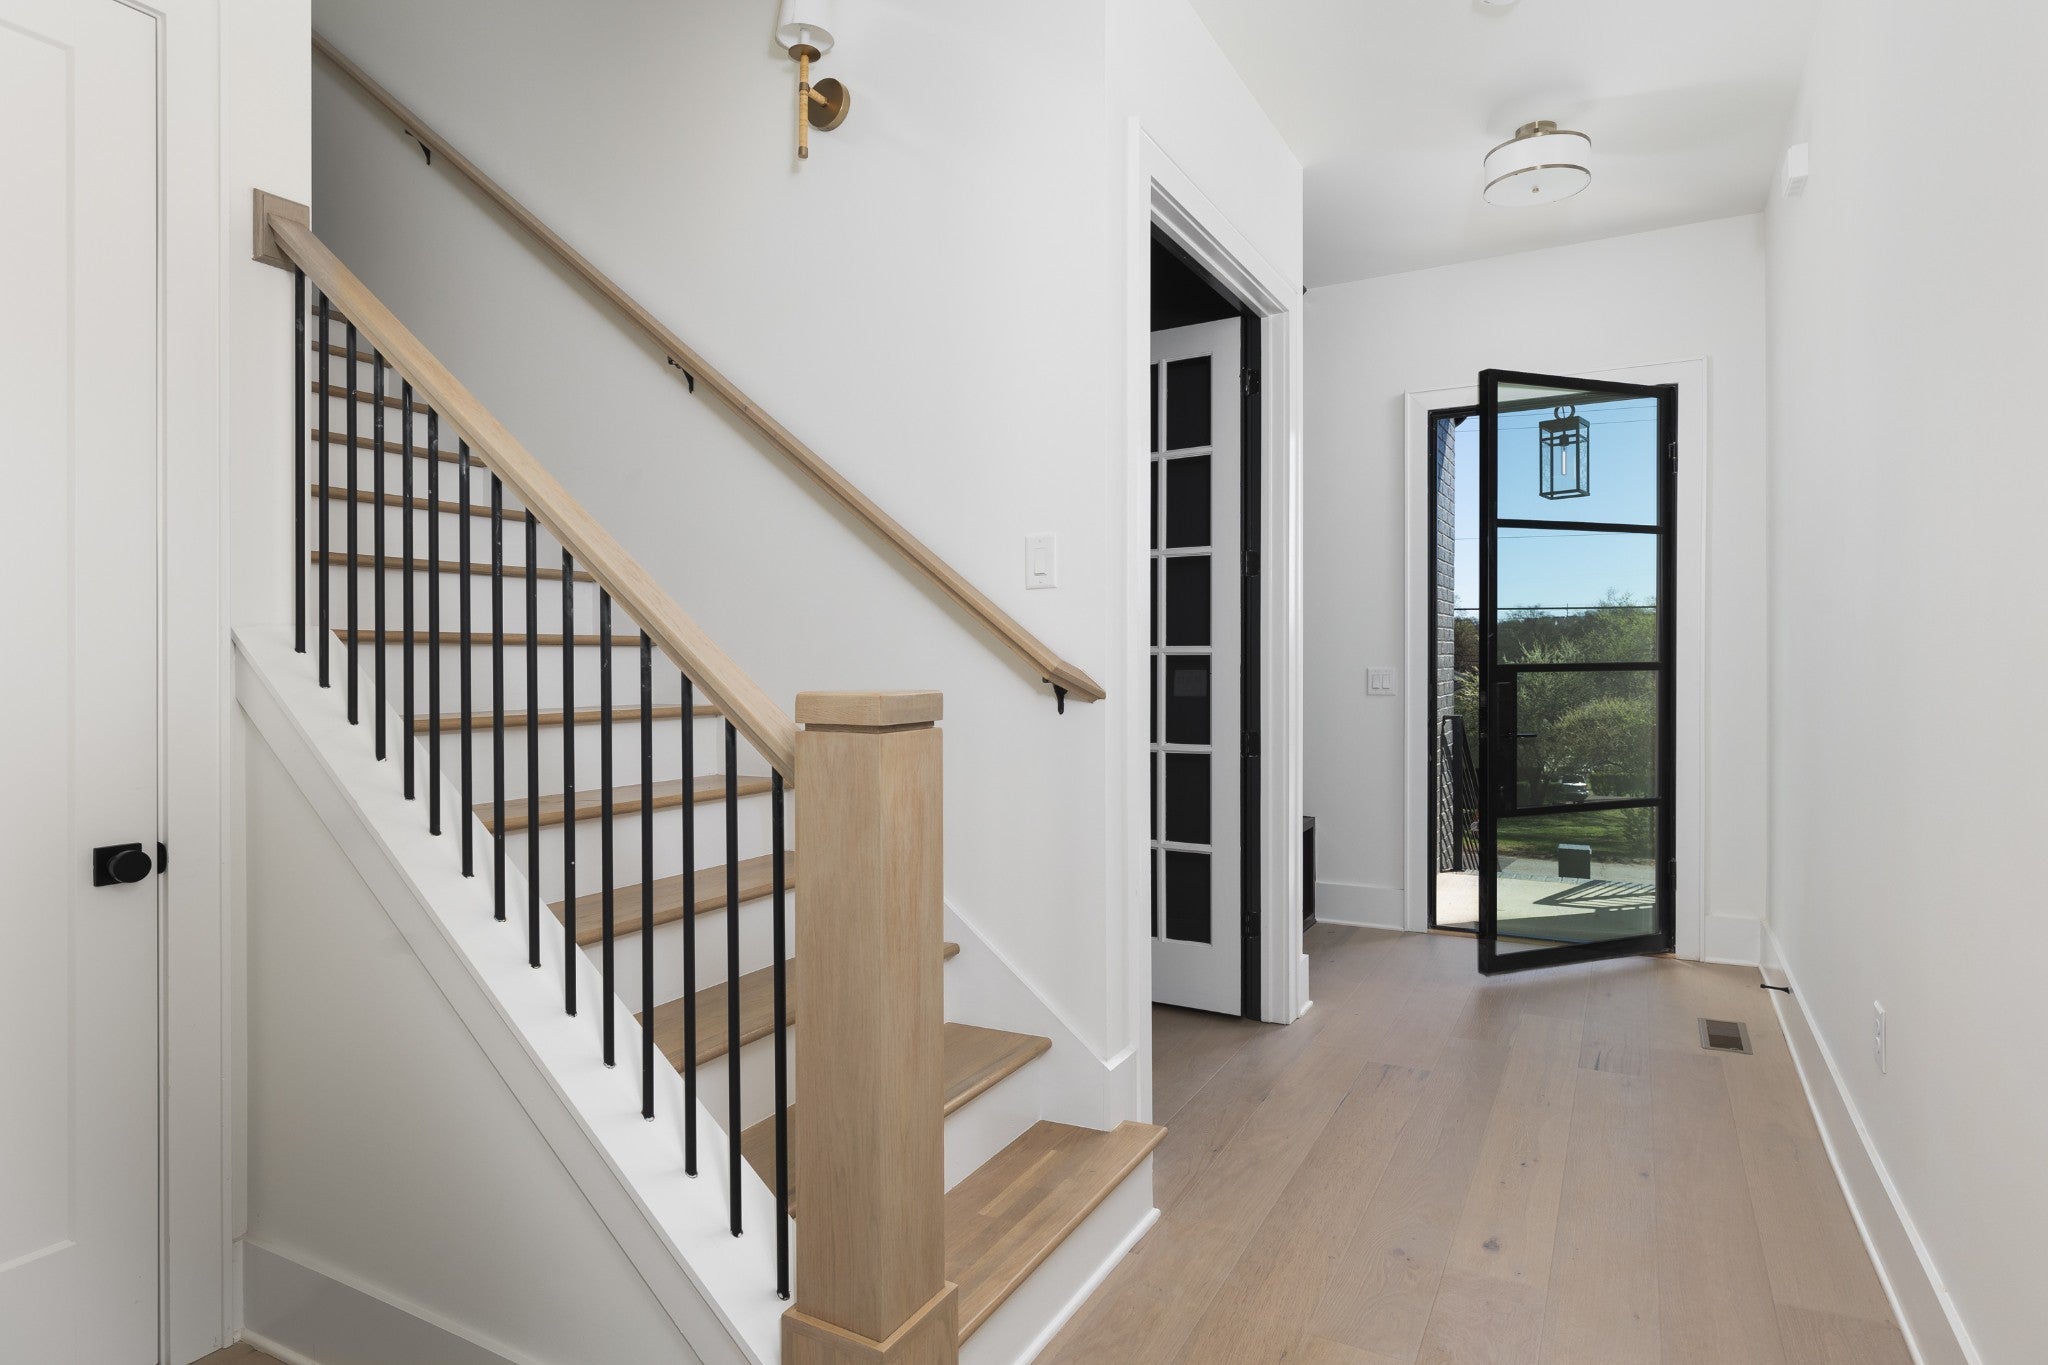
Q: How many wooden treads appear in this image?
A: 13